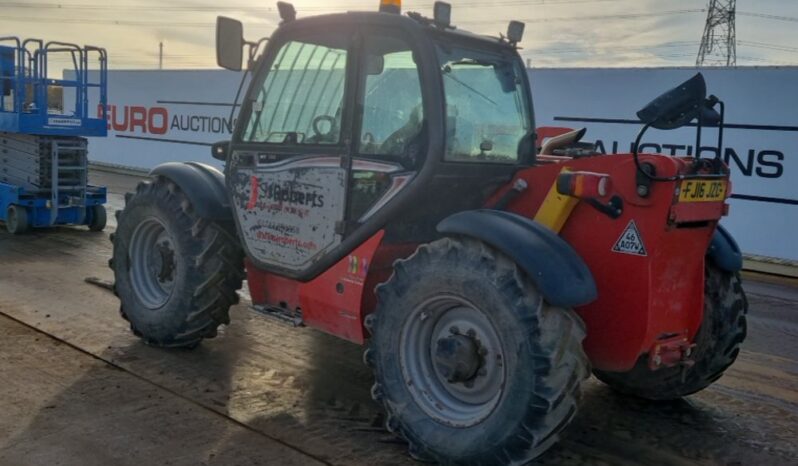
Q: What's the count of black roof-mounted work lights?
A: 3